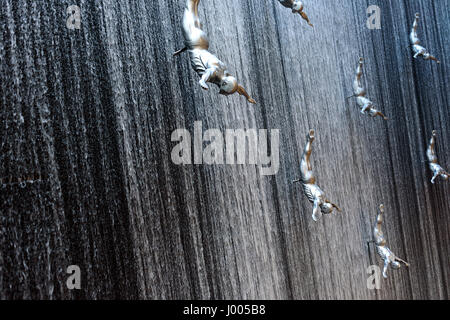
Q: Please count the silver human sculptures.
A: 7